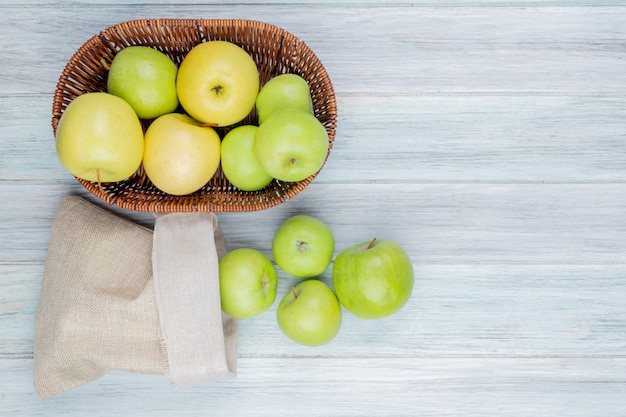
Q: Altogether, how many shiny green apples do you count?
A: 8